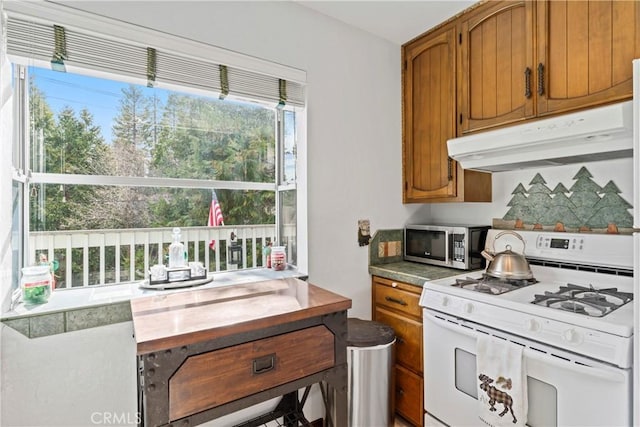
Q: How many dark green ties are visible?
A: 4